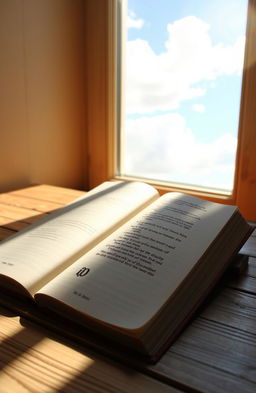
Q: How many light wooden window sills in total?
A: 1